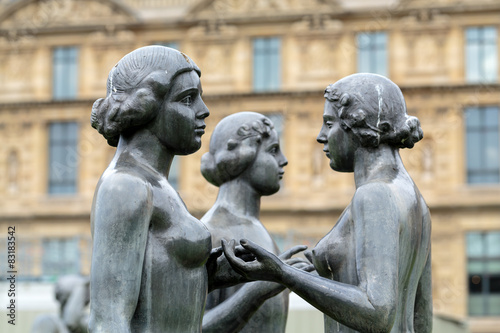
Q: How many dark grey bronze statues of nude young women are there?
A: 3